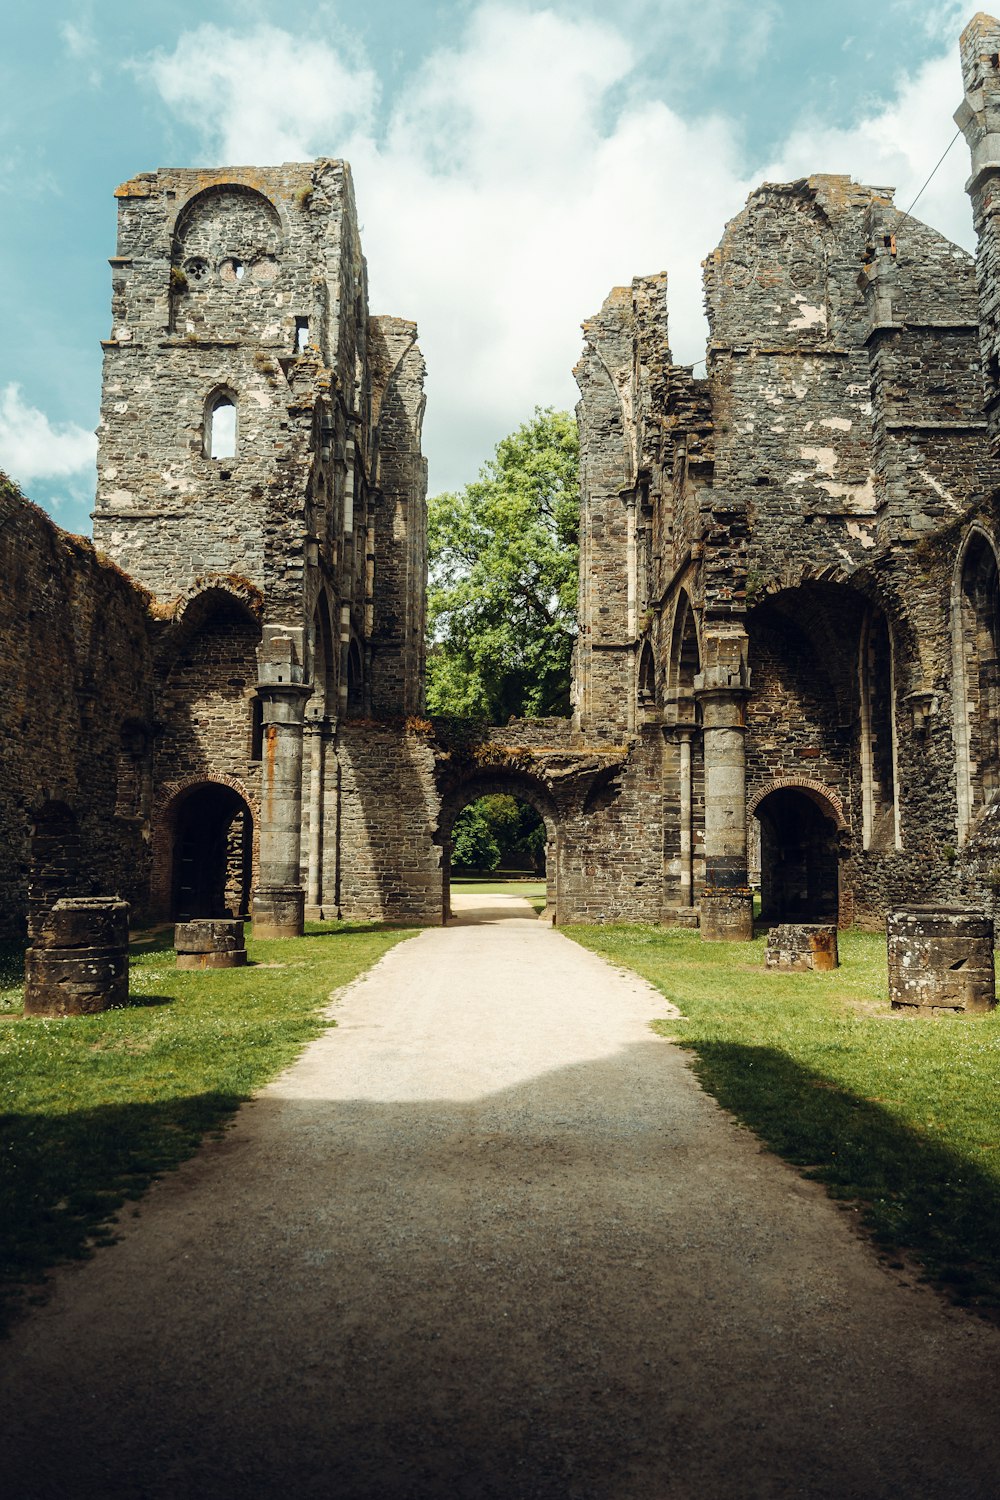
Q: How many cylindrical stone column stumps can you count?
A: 4